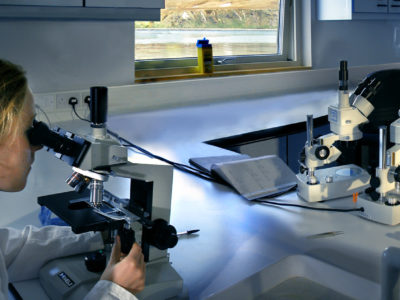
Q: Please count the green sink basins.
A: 0